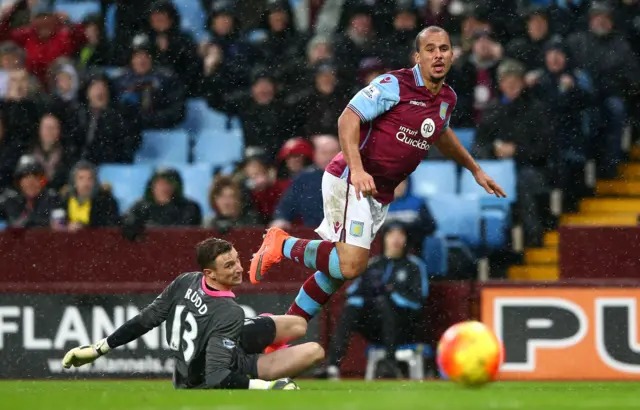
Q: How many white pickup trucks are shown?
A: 0